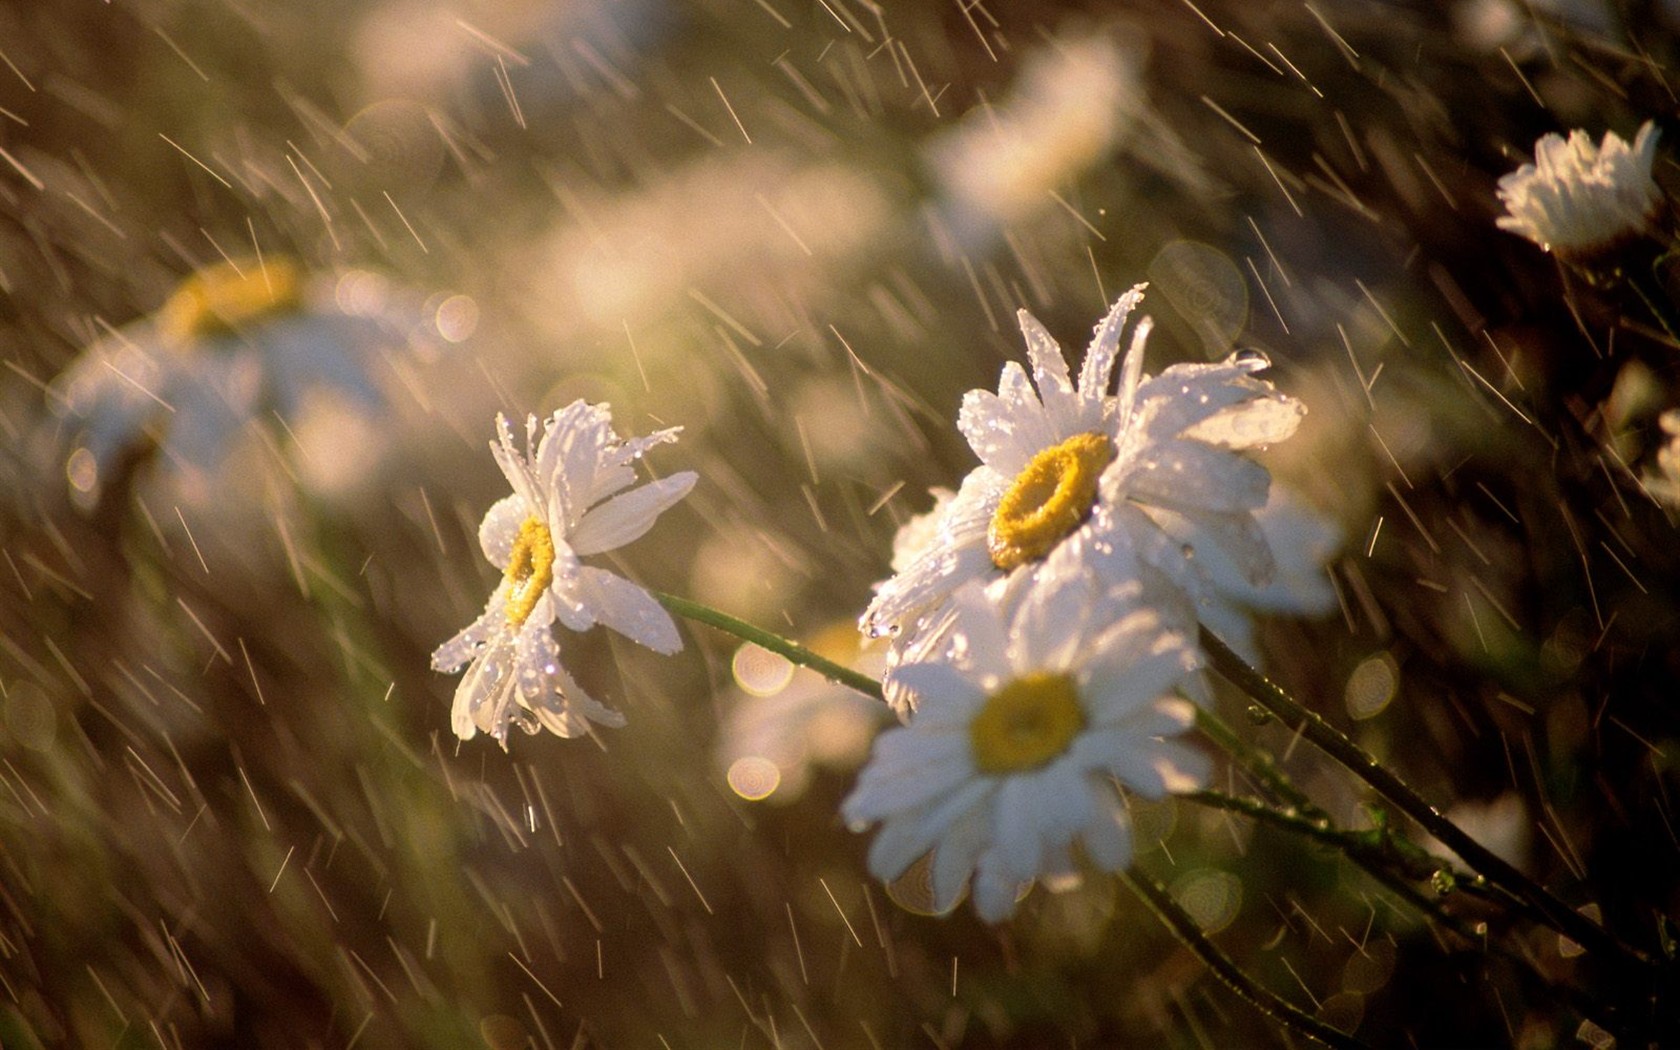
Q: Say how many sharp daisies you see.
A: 2